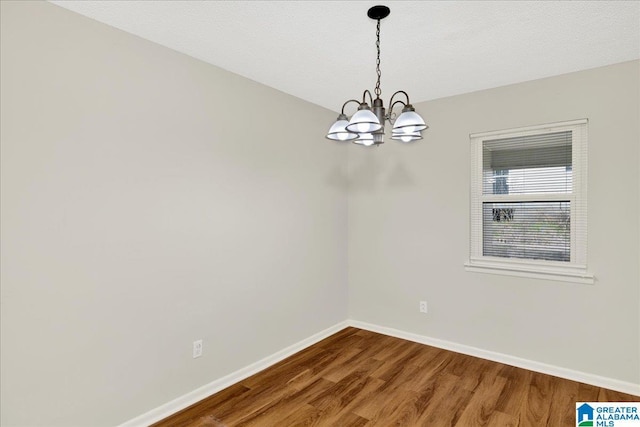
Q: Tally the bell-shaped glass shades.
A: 5